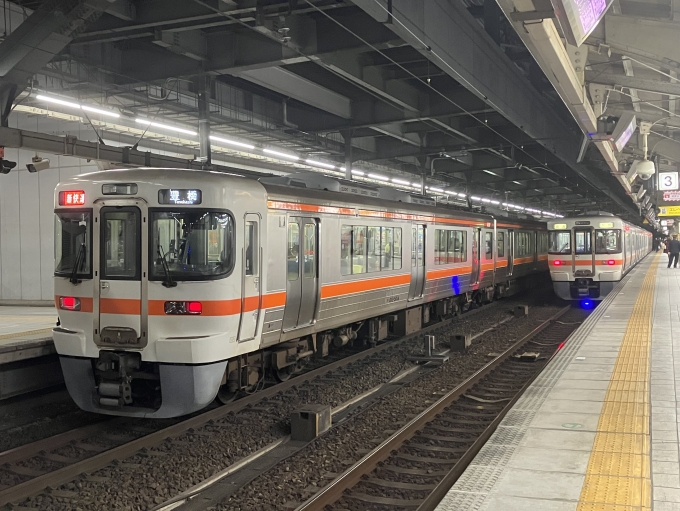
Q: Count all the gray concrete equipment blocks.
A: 3